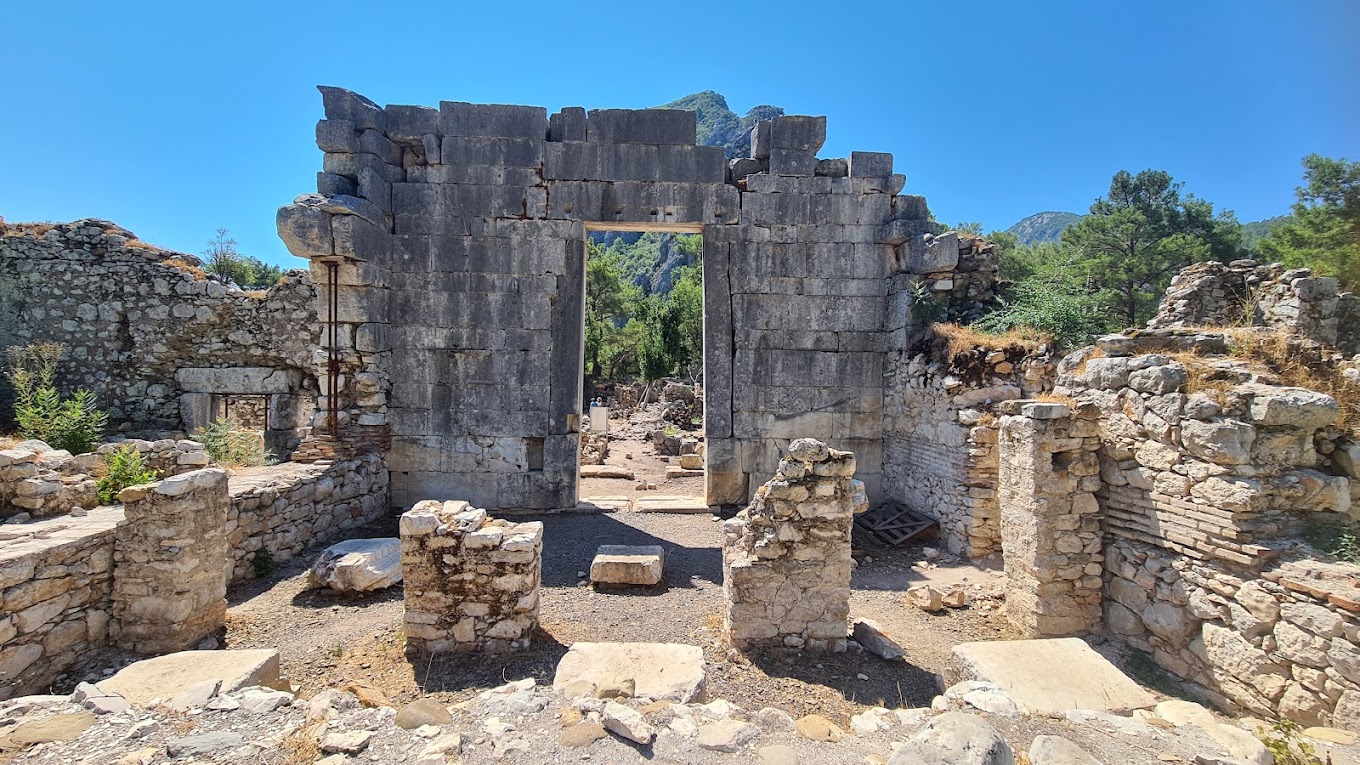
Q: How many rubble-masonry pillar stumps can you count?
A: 4